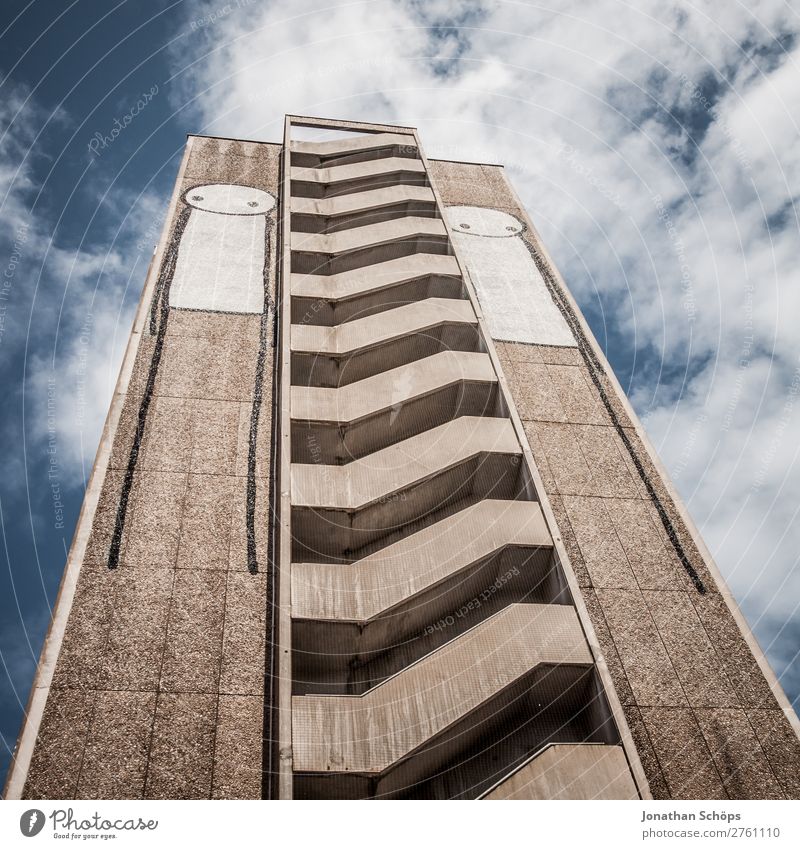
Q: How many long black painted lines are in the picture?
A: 3